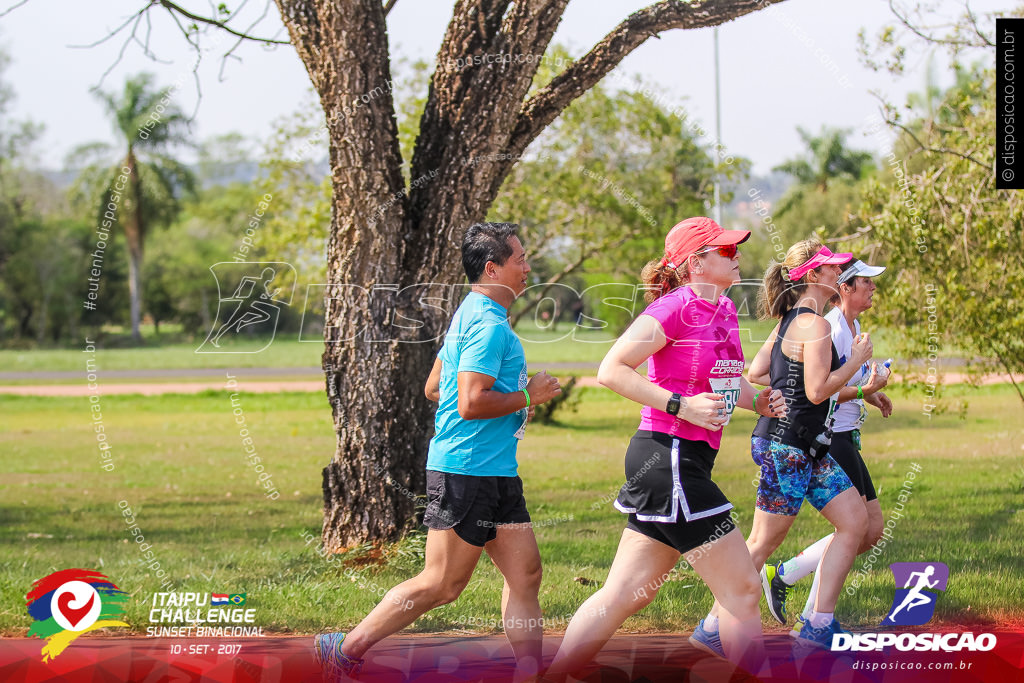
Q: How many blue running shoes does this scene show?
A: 3